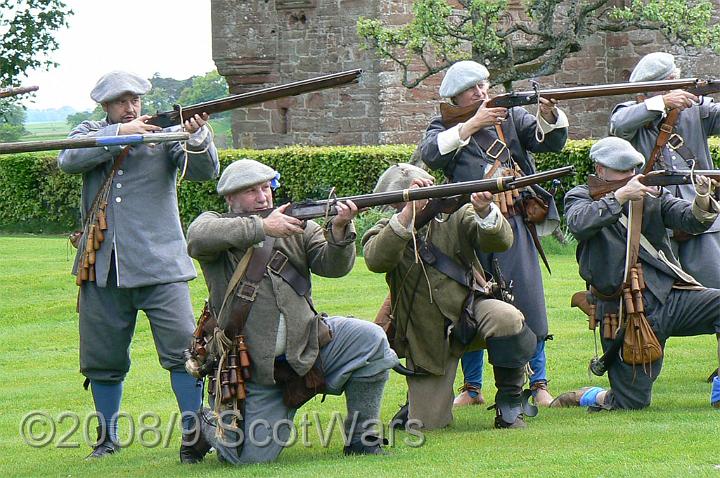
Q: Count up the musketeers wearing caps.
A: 6